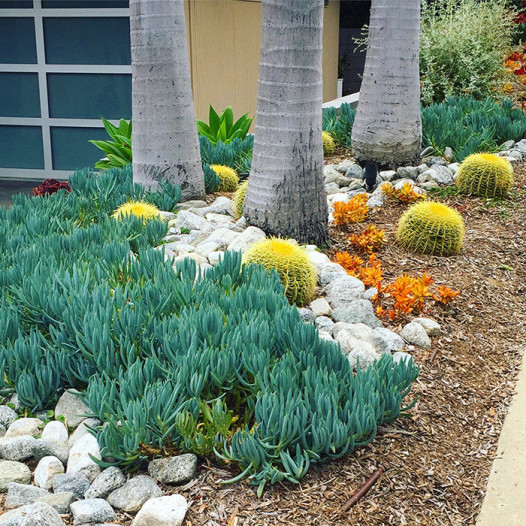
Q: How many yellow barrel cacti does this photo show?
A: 7